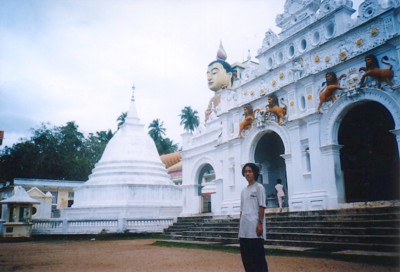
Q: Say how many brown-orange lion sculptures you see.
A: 4